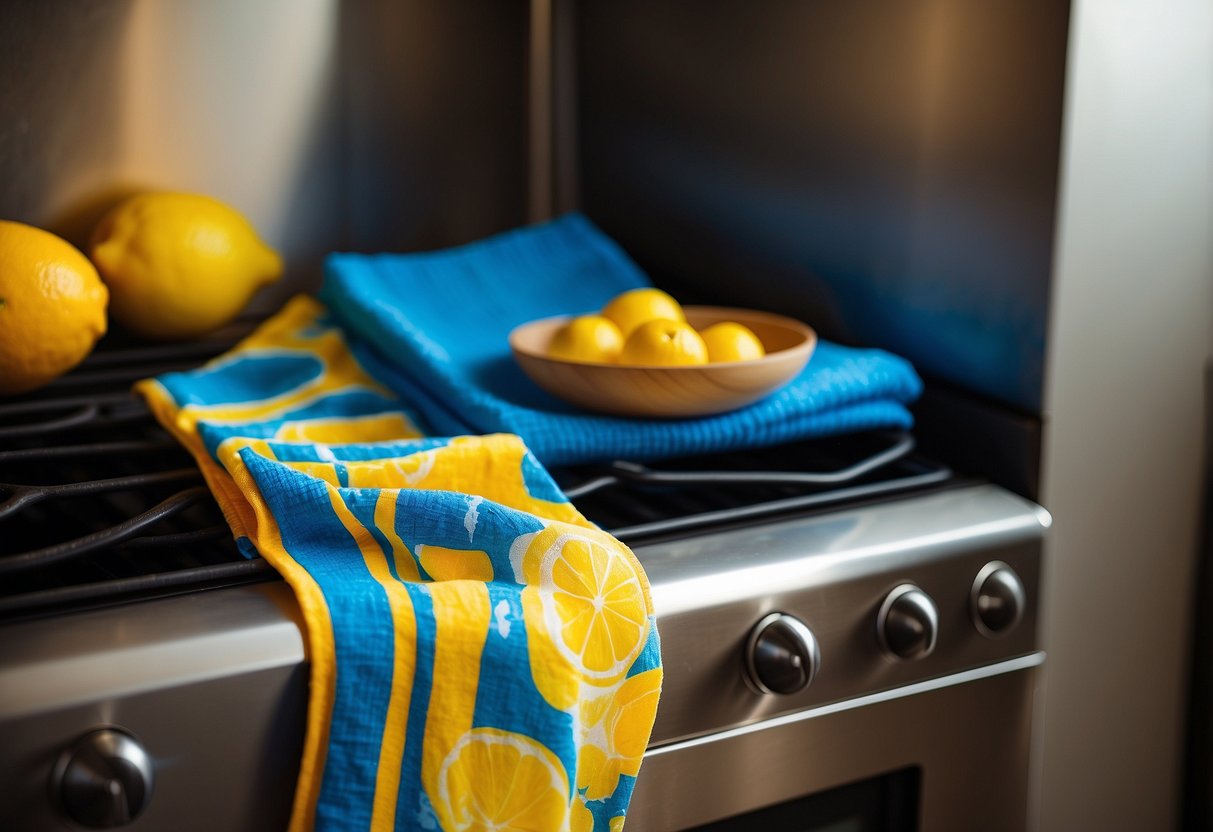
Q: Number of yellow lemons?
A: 6